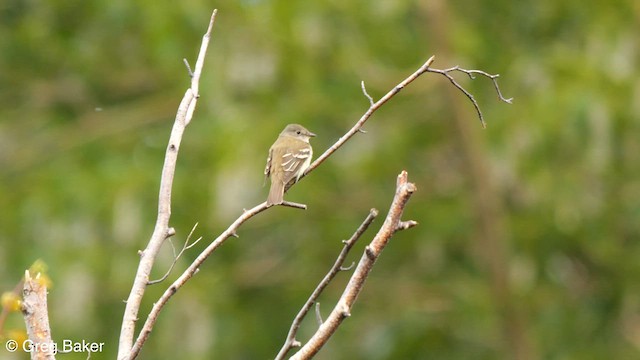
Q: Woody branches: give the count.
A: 5